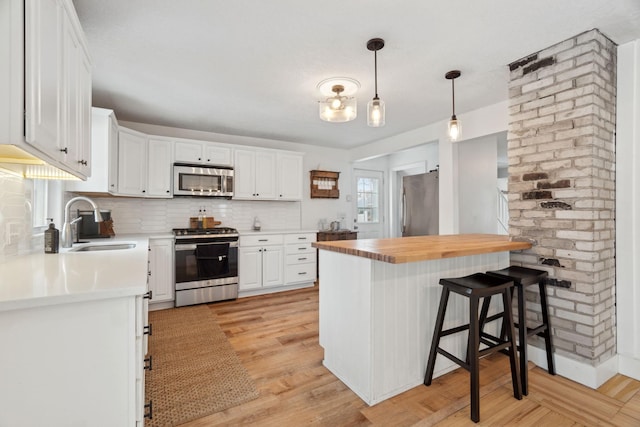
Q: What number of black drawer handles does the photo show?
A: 9